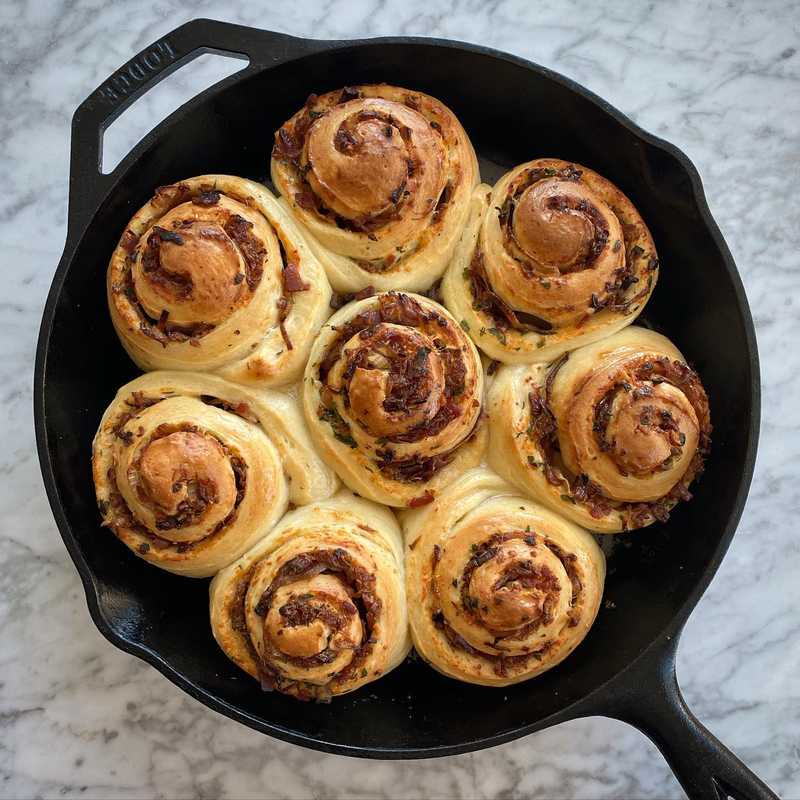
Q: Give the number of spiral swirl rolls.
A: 8